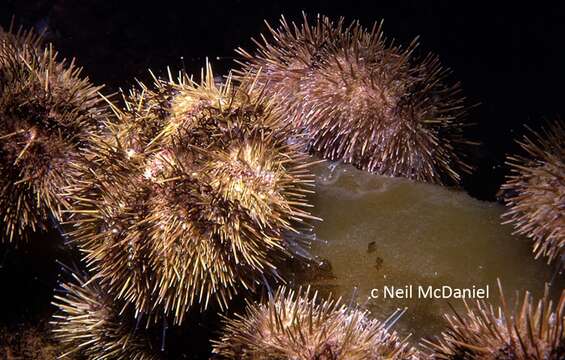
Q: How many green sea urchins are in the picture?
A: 7